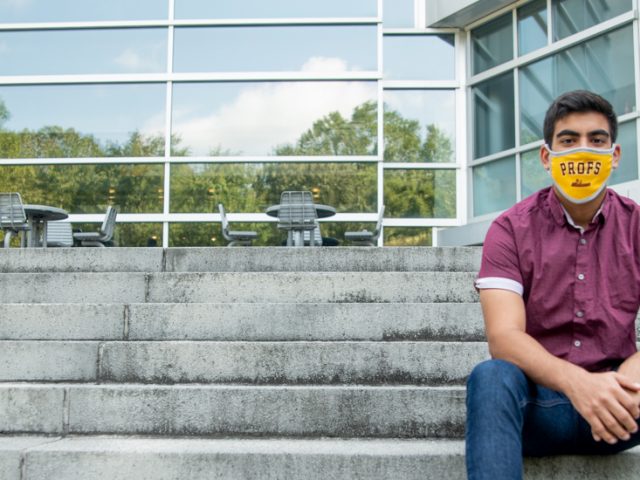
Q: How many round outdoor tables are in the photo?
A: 2